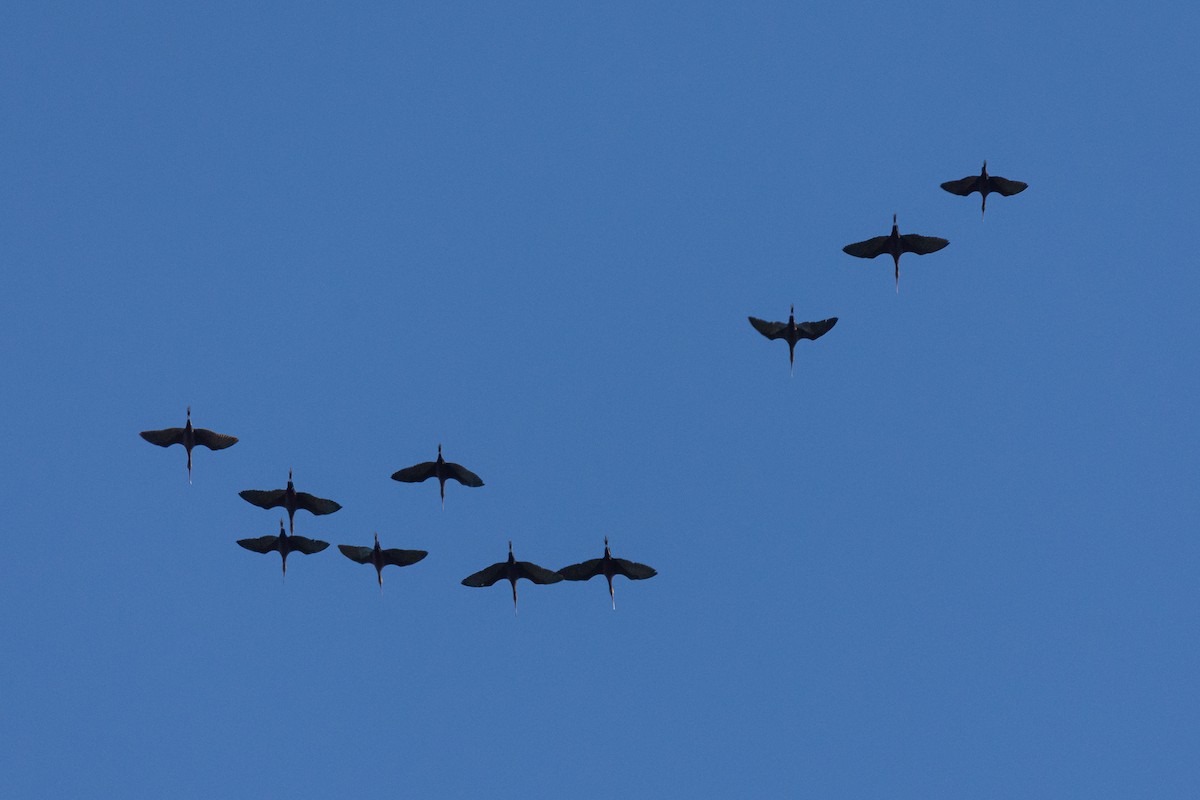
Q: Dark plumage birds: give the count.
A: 10